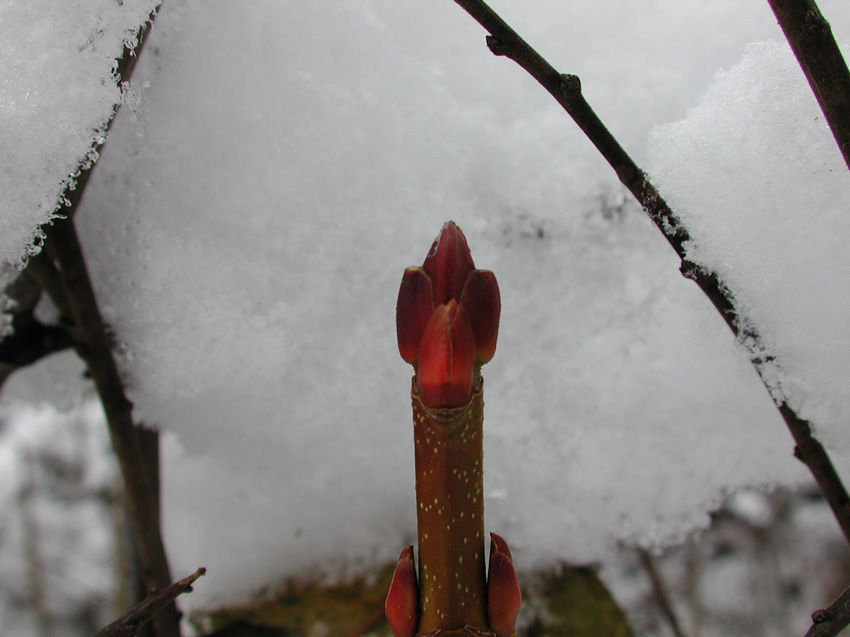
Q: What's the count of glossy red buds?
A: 6